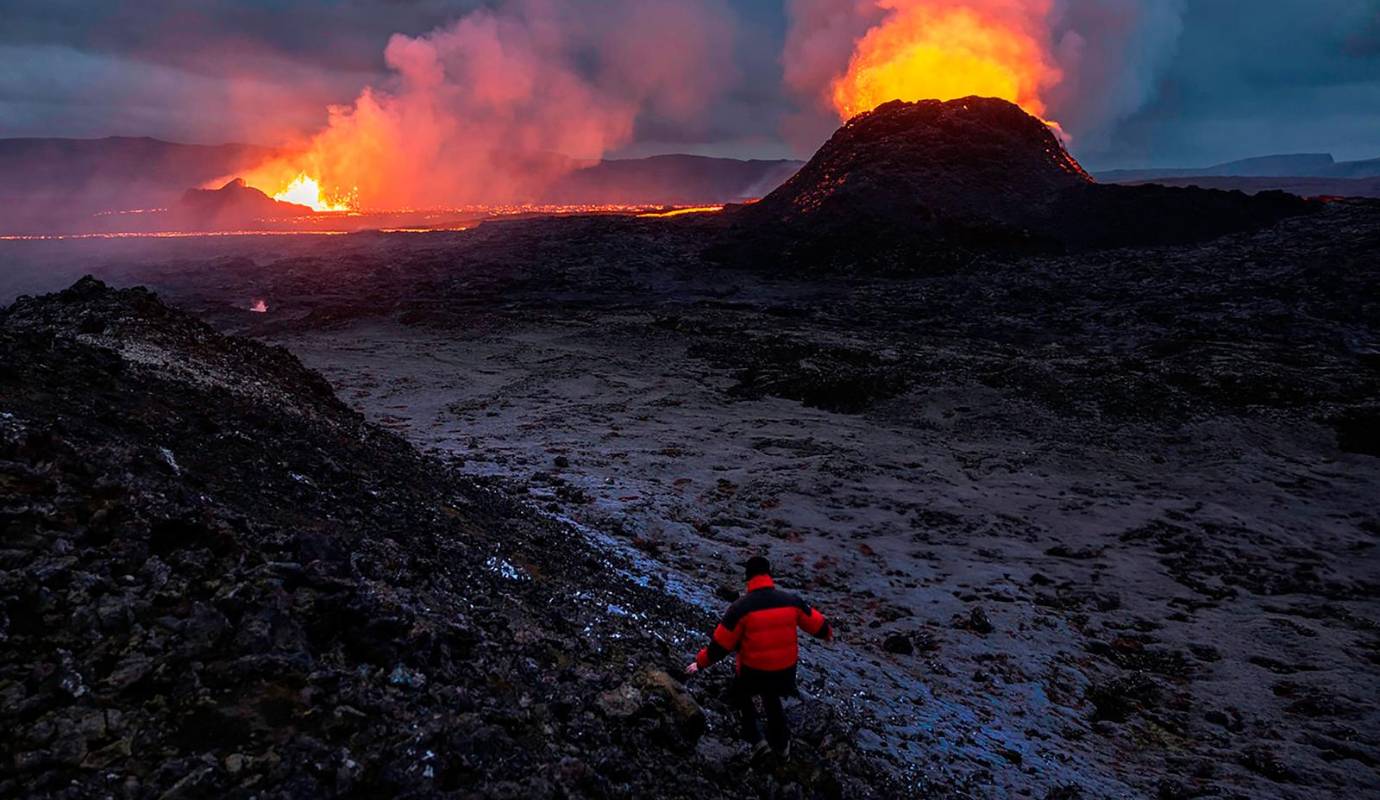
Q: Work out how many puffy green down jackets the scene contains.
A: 0